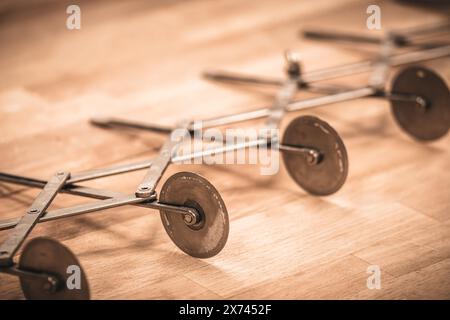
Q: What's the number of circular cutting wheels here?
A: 4